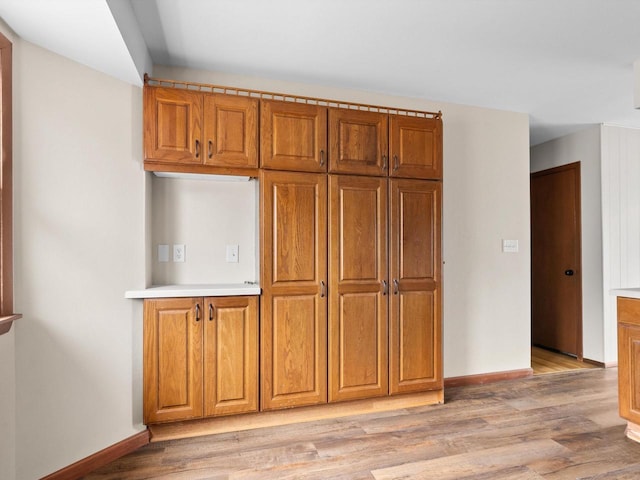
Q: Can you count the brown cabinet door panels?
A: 11